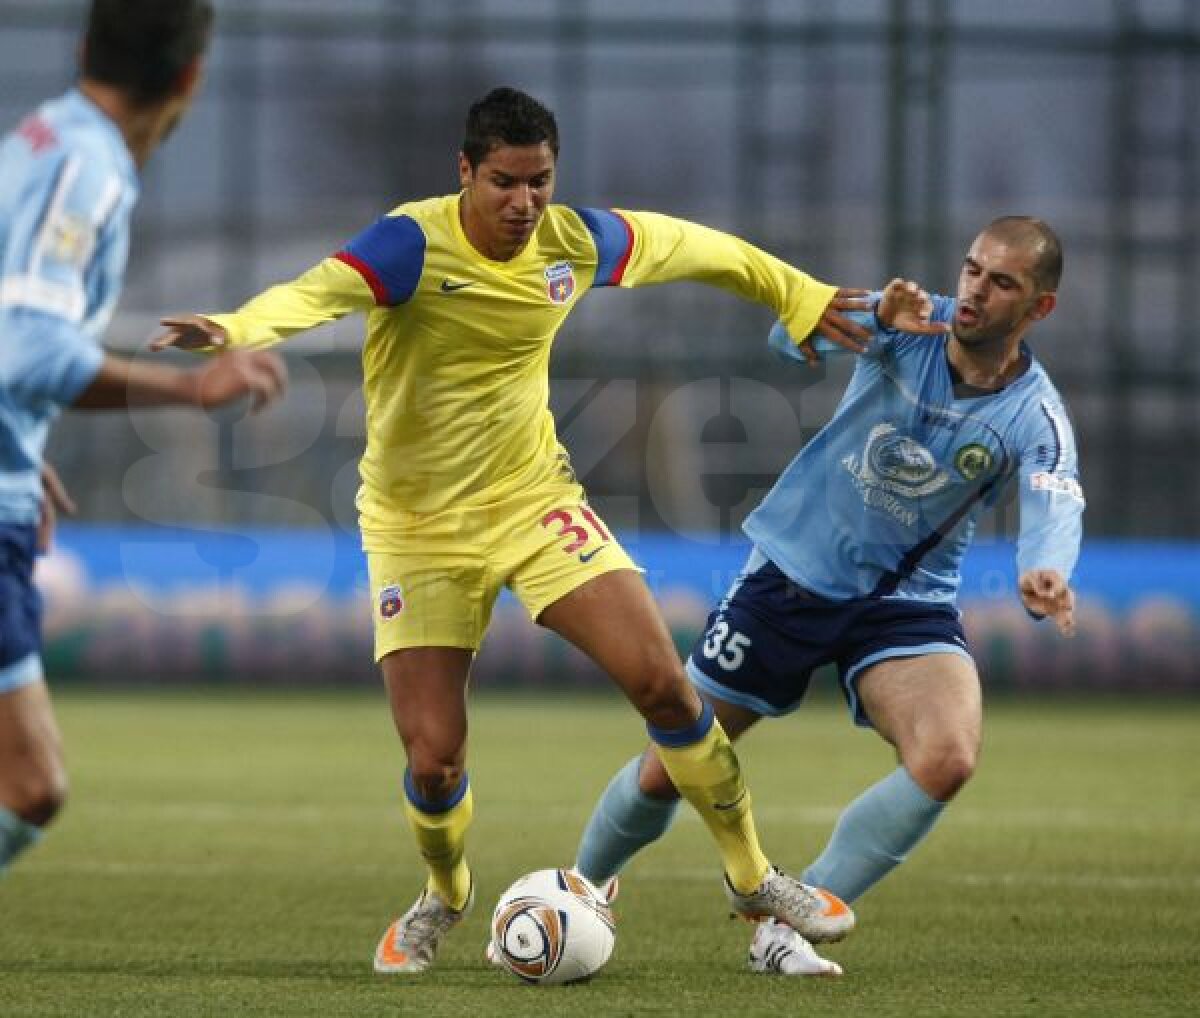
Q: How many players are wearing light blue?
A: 2